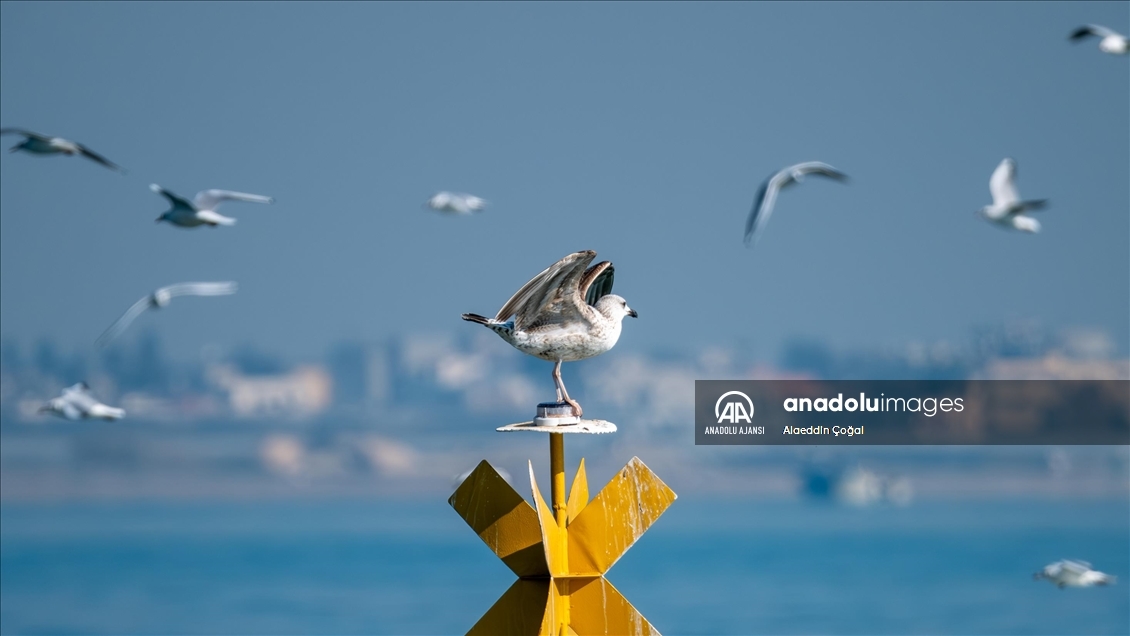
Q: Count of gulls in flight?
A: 9